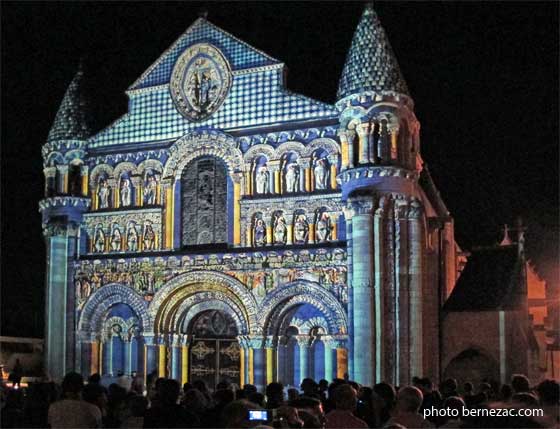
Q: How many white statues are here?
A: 14